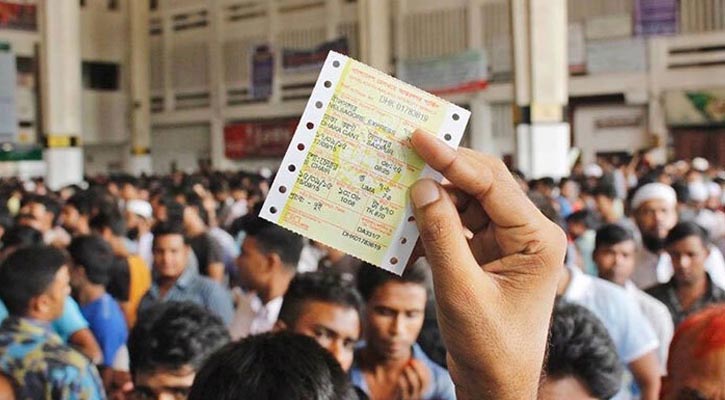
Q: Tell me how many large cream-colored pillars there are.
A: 4